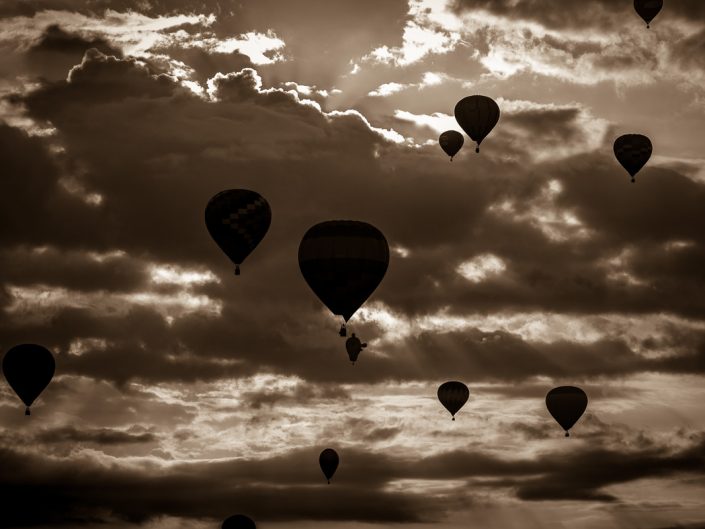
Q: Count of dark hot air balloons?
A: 12